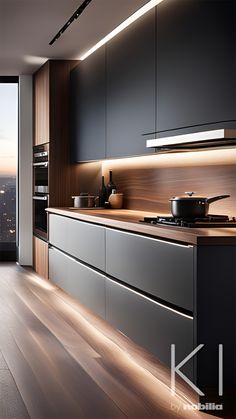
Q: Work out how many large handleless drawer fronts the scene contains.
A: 4